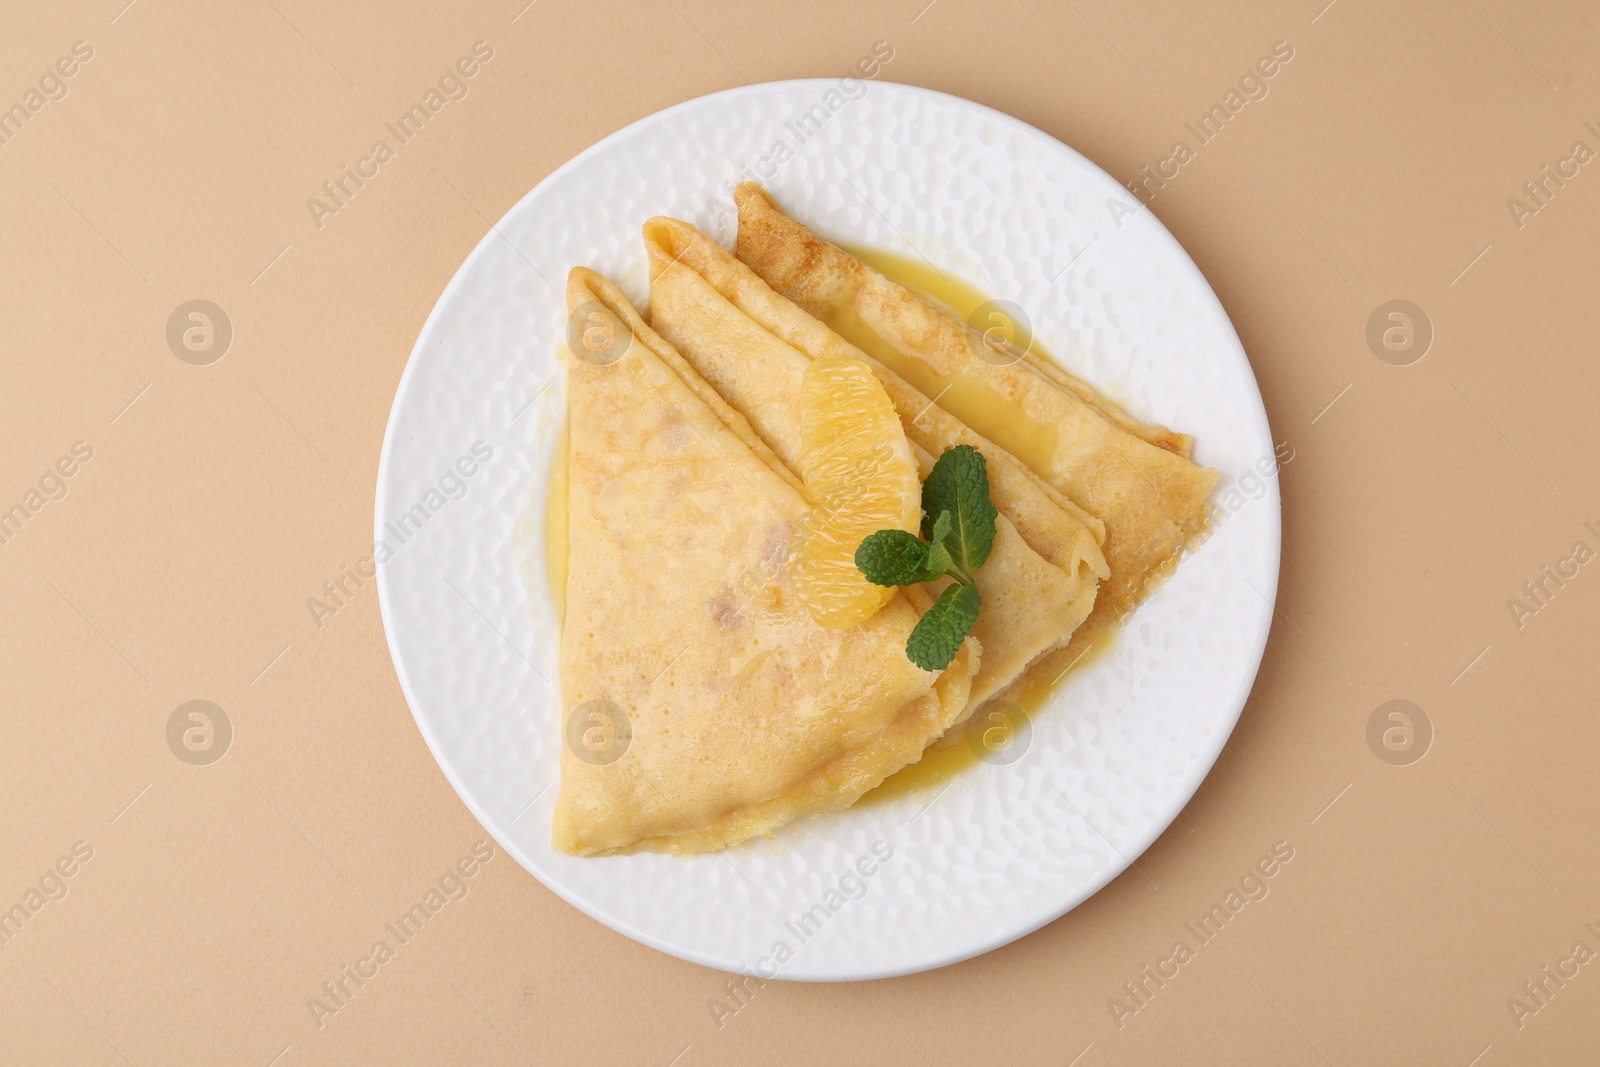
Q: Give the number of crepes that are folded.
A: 3